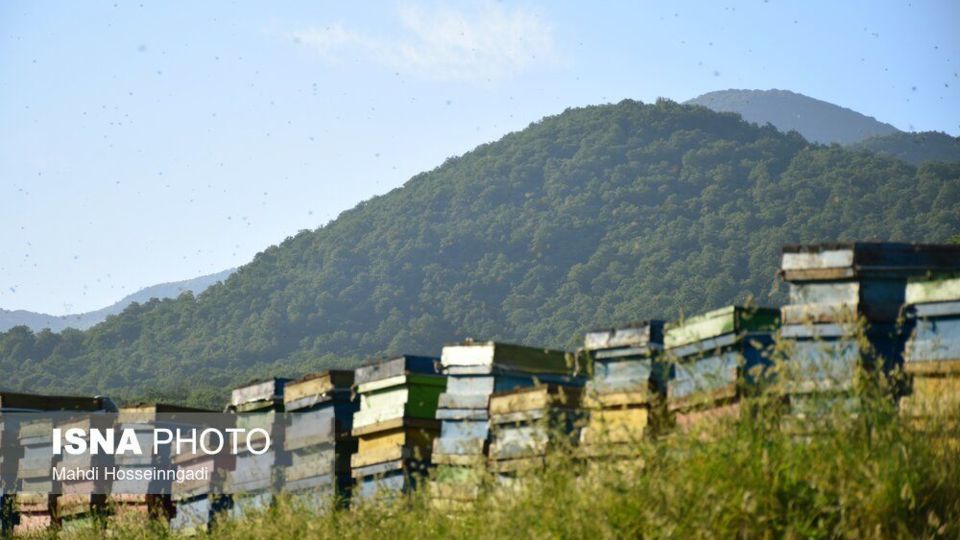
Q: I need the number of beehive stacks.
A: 14